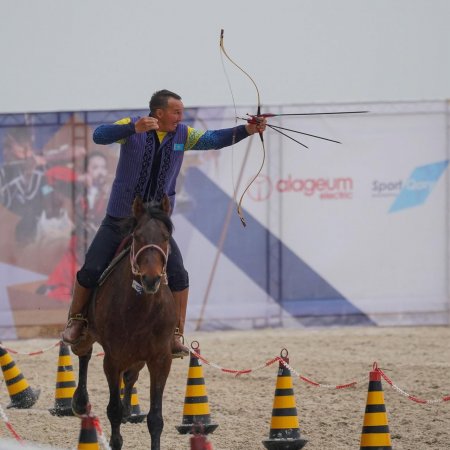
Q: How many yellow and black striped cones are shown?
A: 7